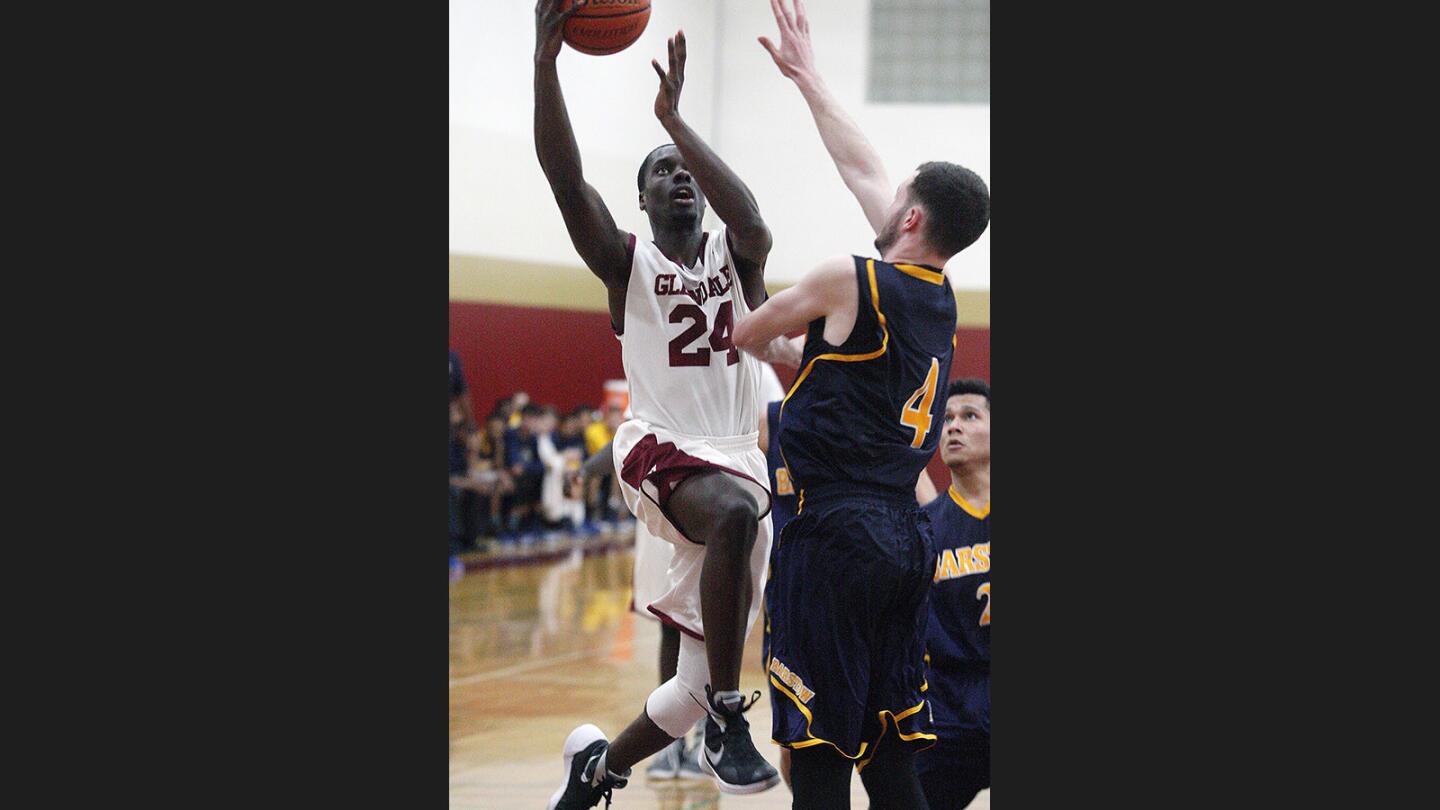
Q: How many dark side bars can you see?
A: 2